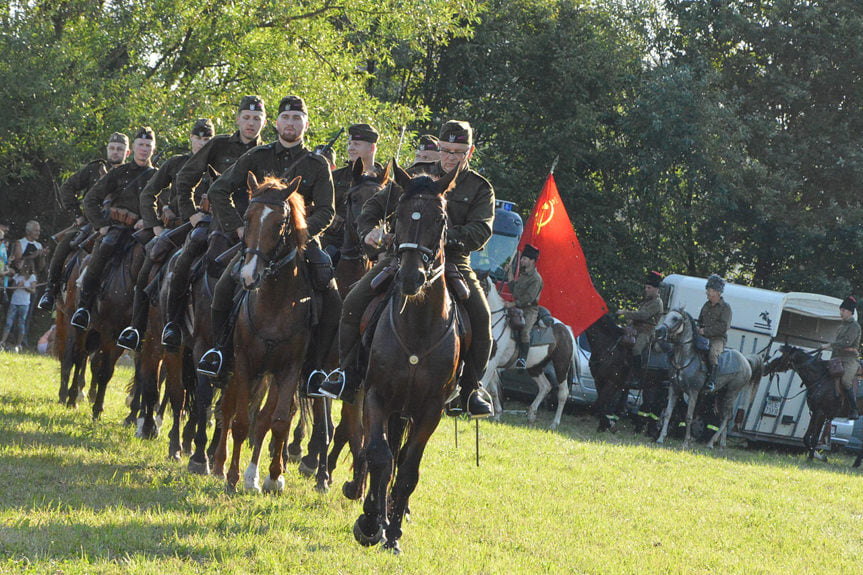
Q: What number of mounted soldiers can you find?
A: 13